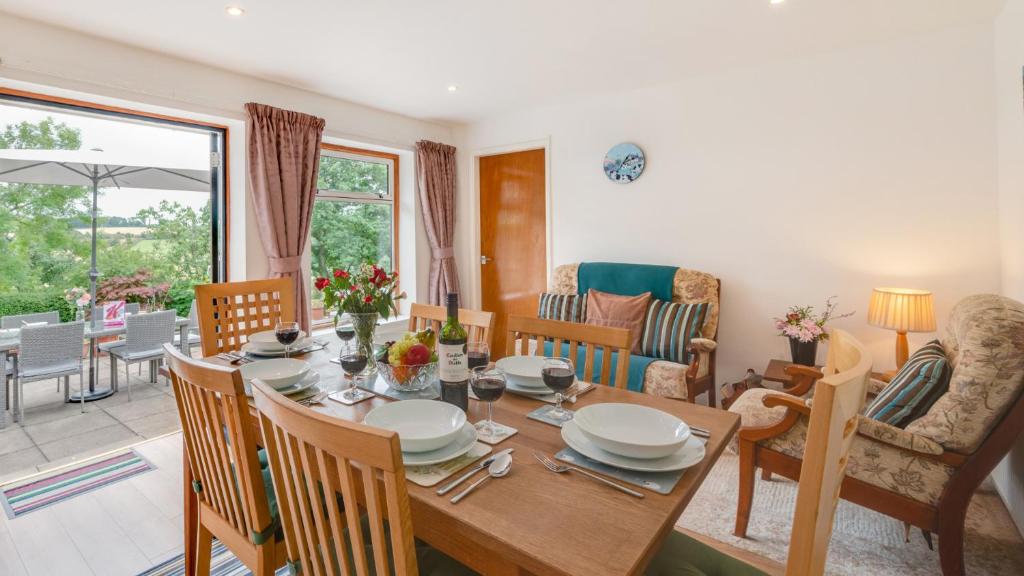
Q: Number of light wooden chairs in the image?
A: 6